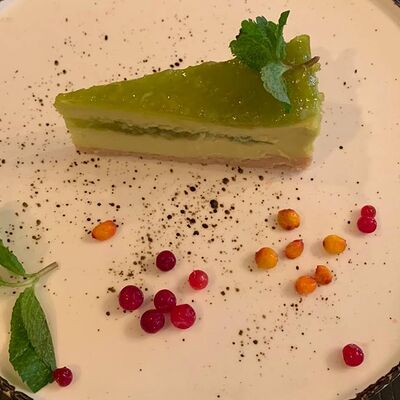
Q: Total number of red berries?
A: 10